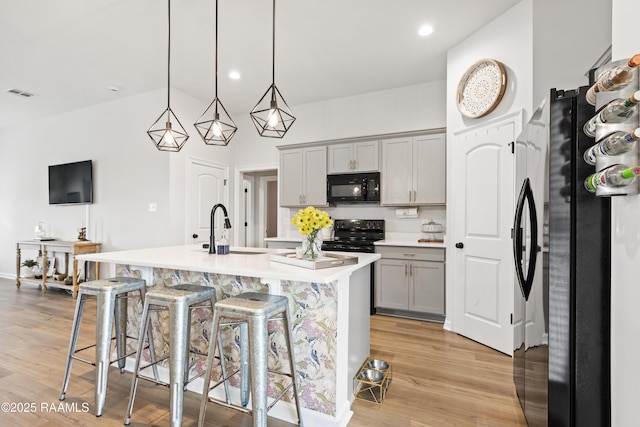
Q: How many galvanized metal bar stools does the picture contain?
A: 3